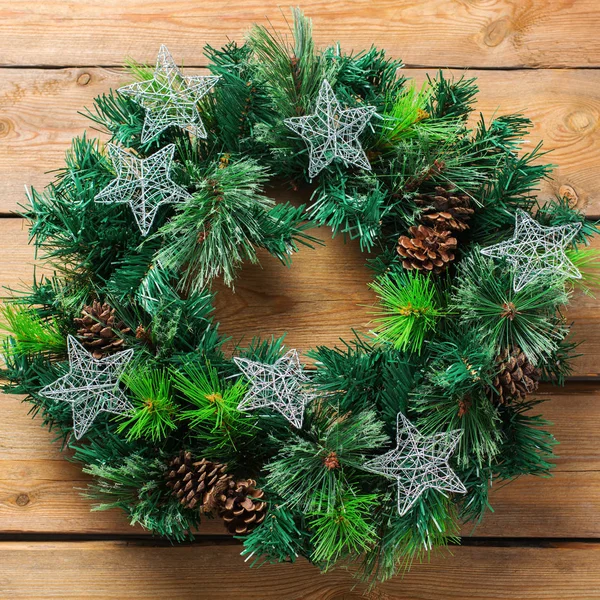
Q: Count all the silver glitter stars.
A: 7